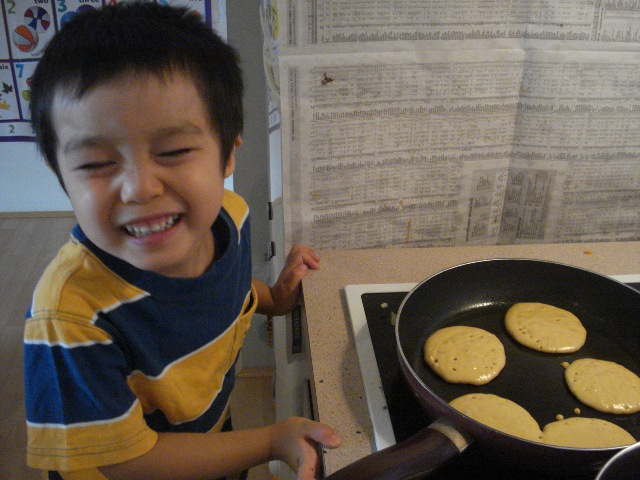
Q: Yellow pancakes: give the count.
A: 5